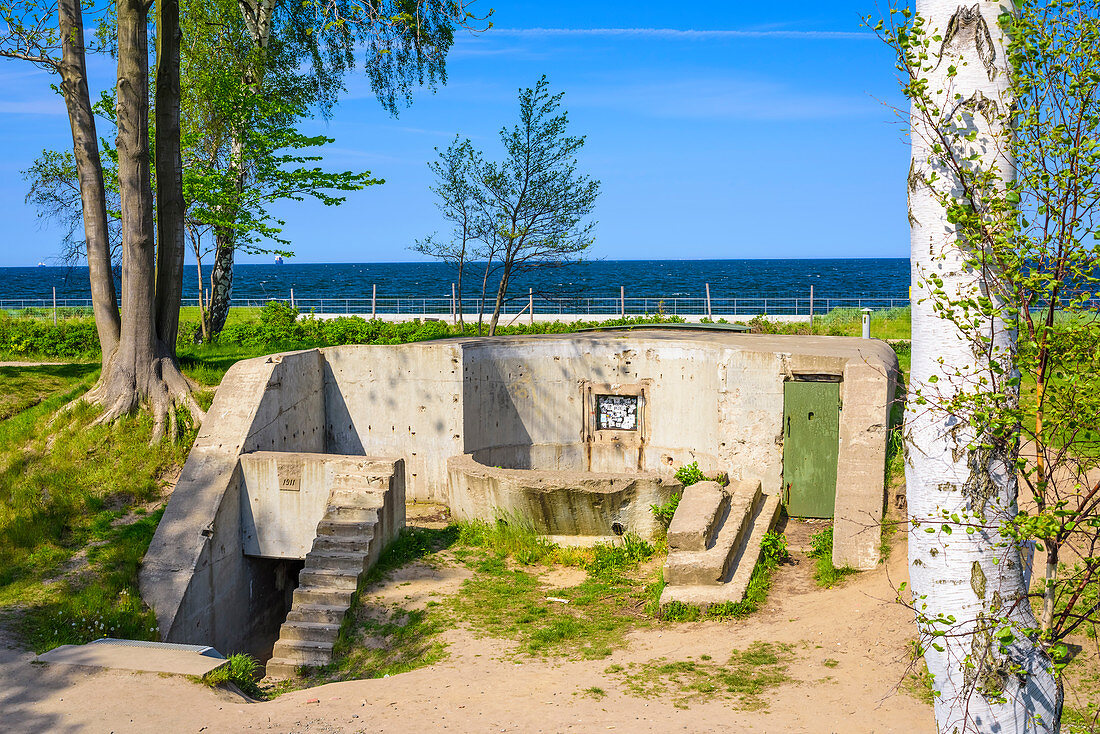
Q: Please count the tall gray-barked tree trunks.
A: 3